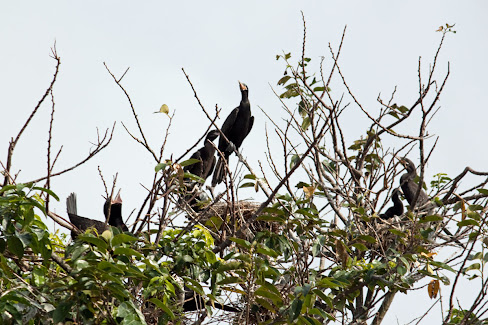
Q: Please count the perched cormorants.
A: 5